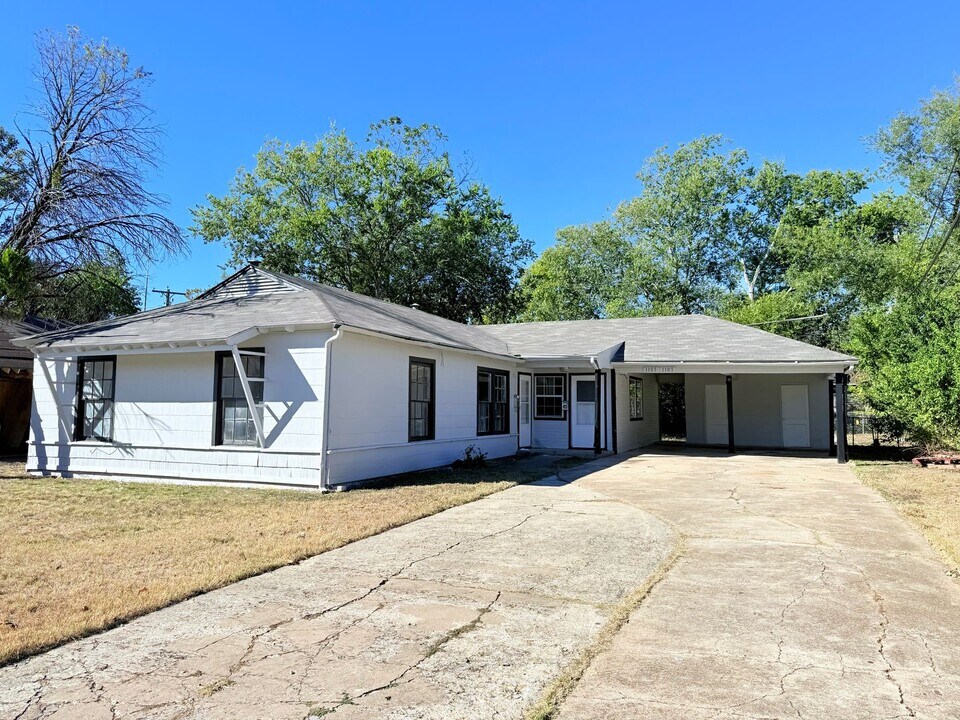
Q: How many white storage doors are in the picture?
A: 2